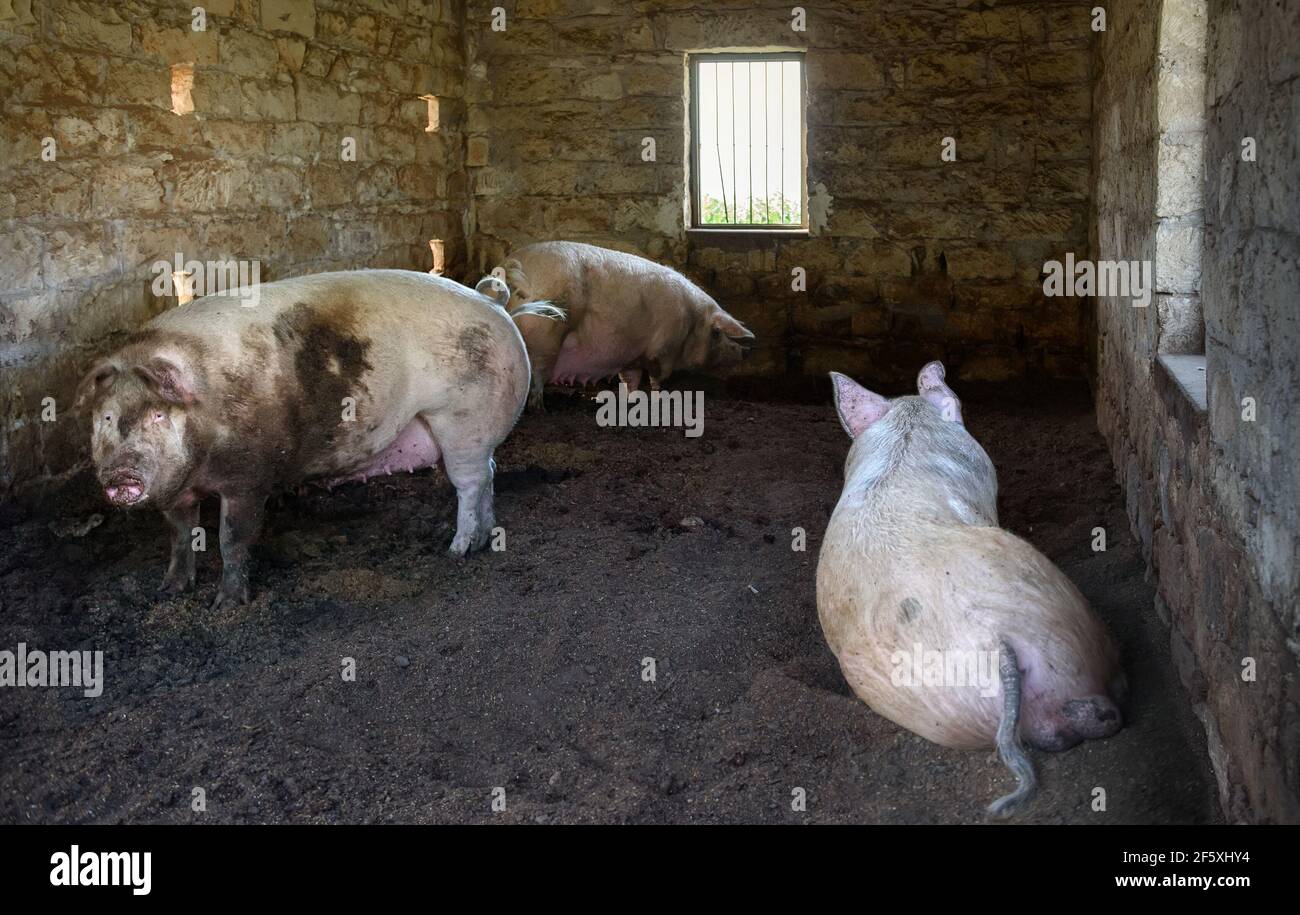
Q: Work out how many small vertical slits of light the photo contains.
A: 4